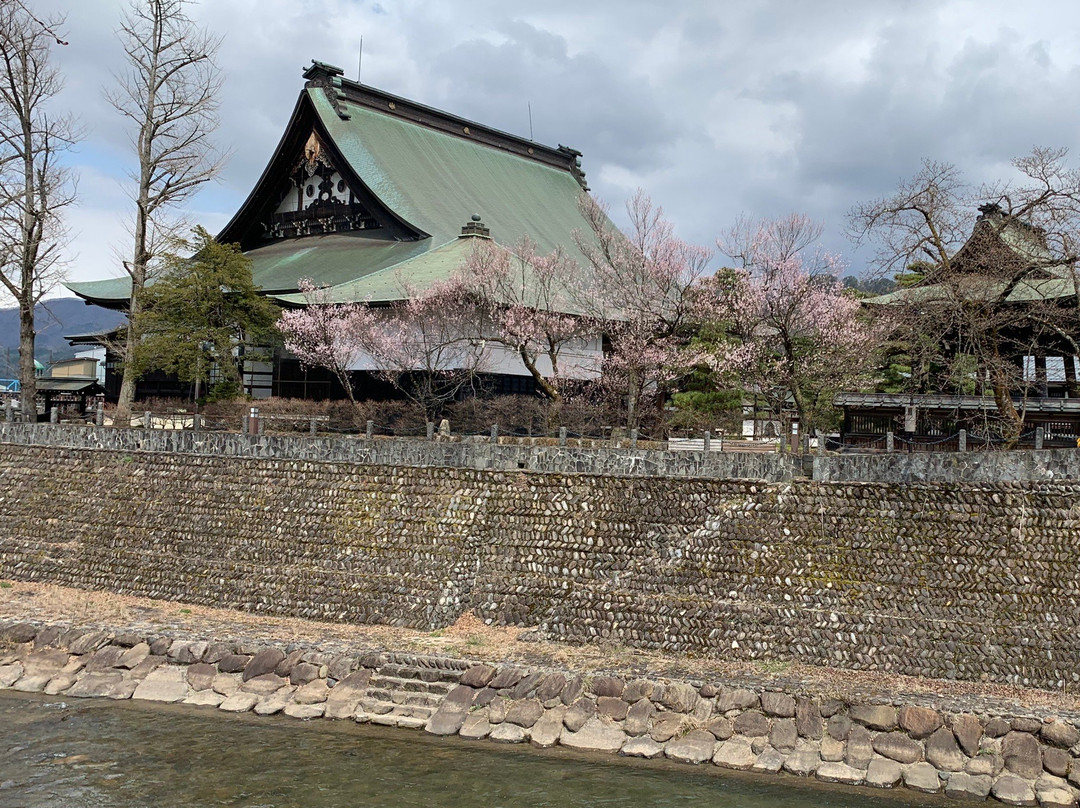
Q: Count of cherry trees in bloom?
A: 5